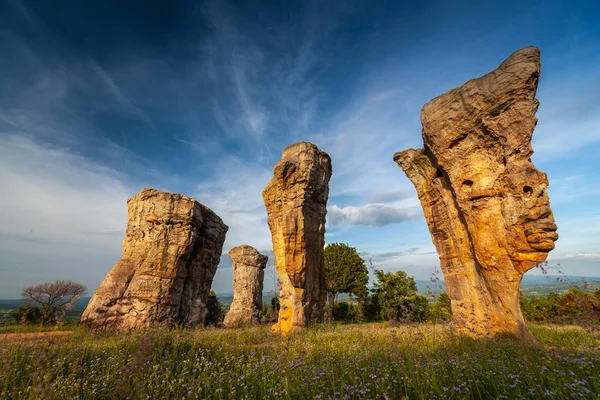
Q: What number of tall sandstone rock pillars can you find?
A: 4